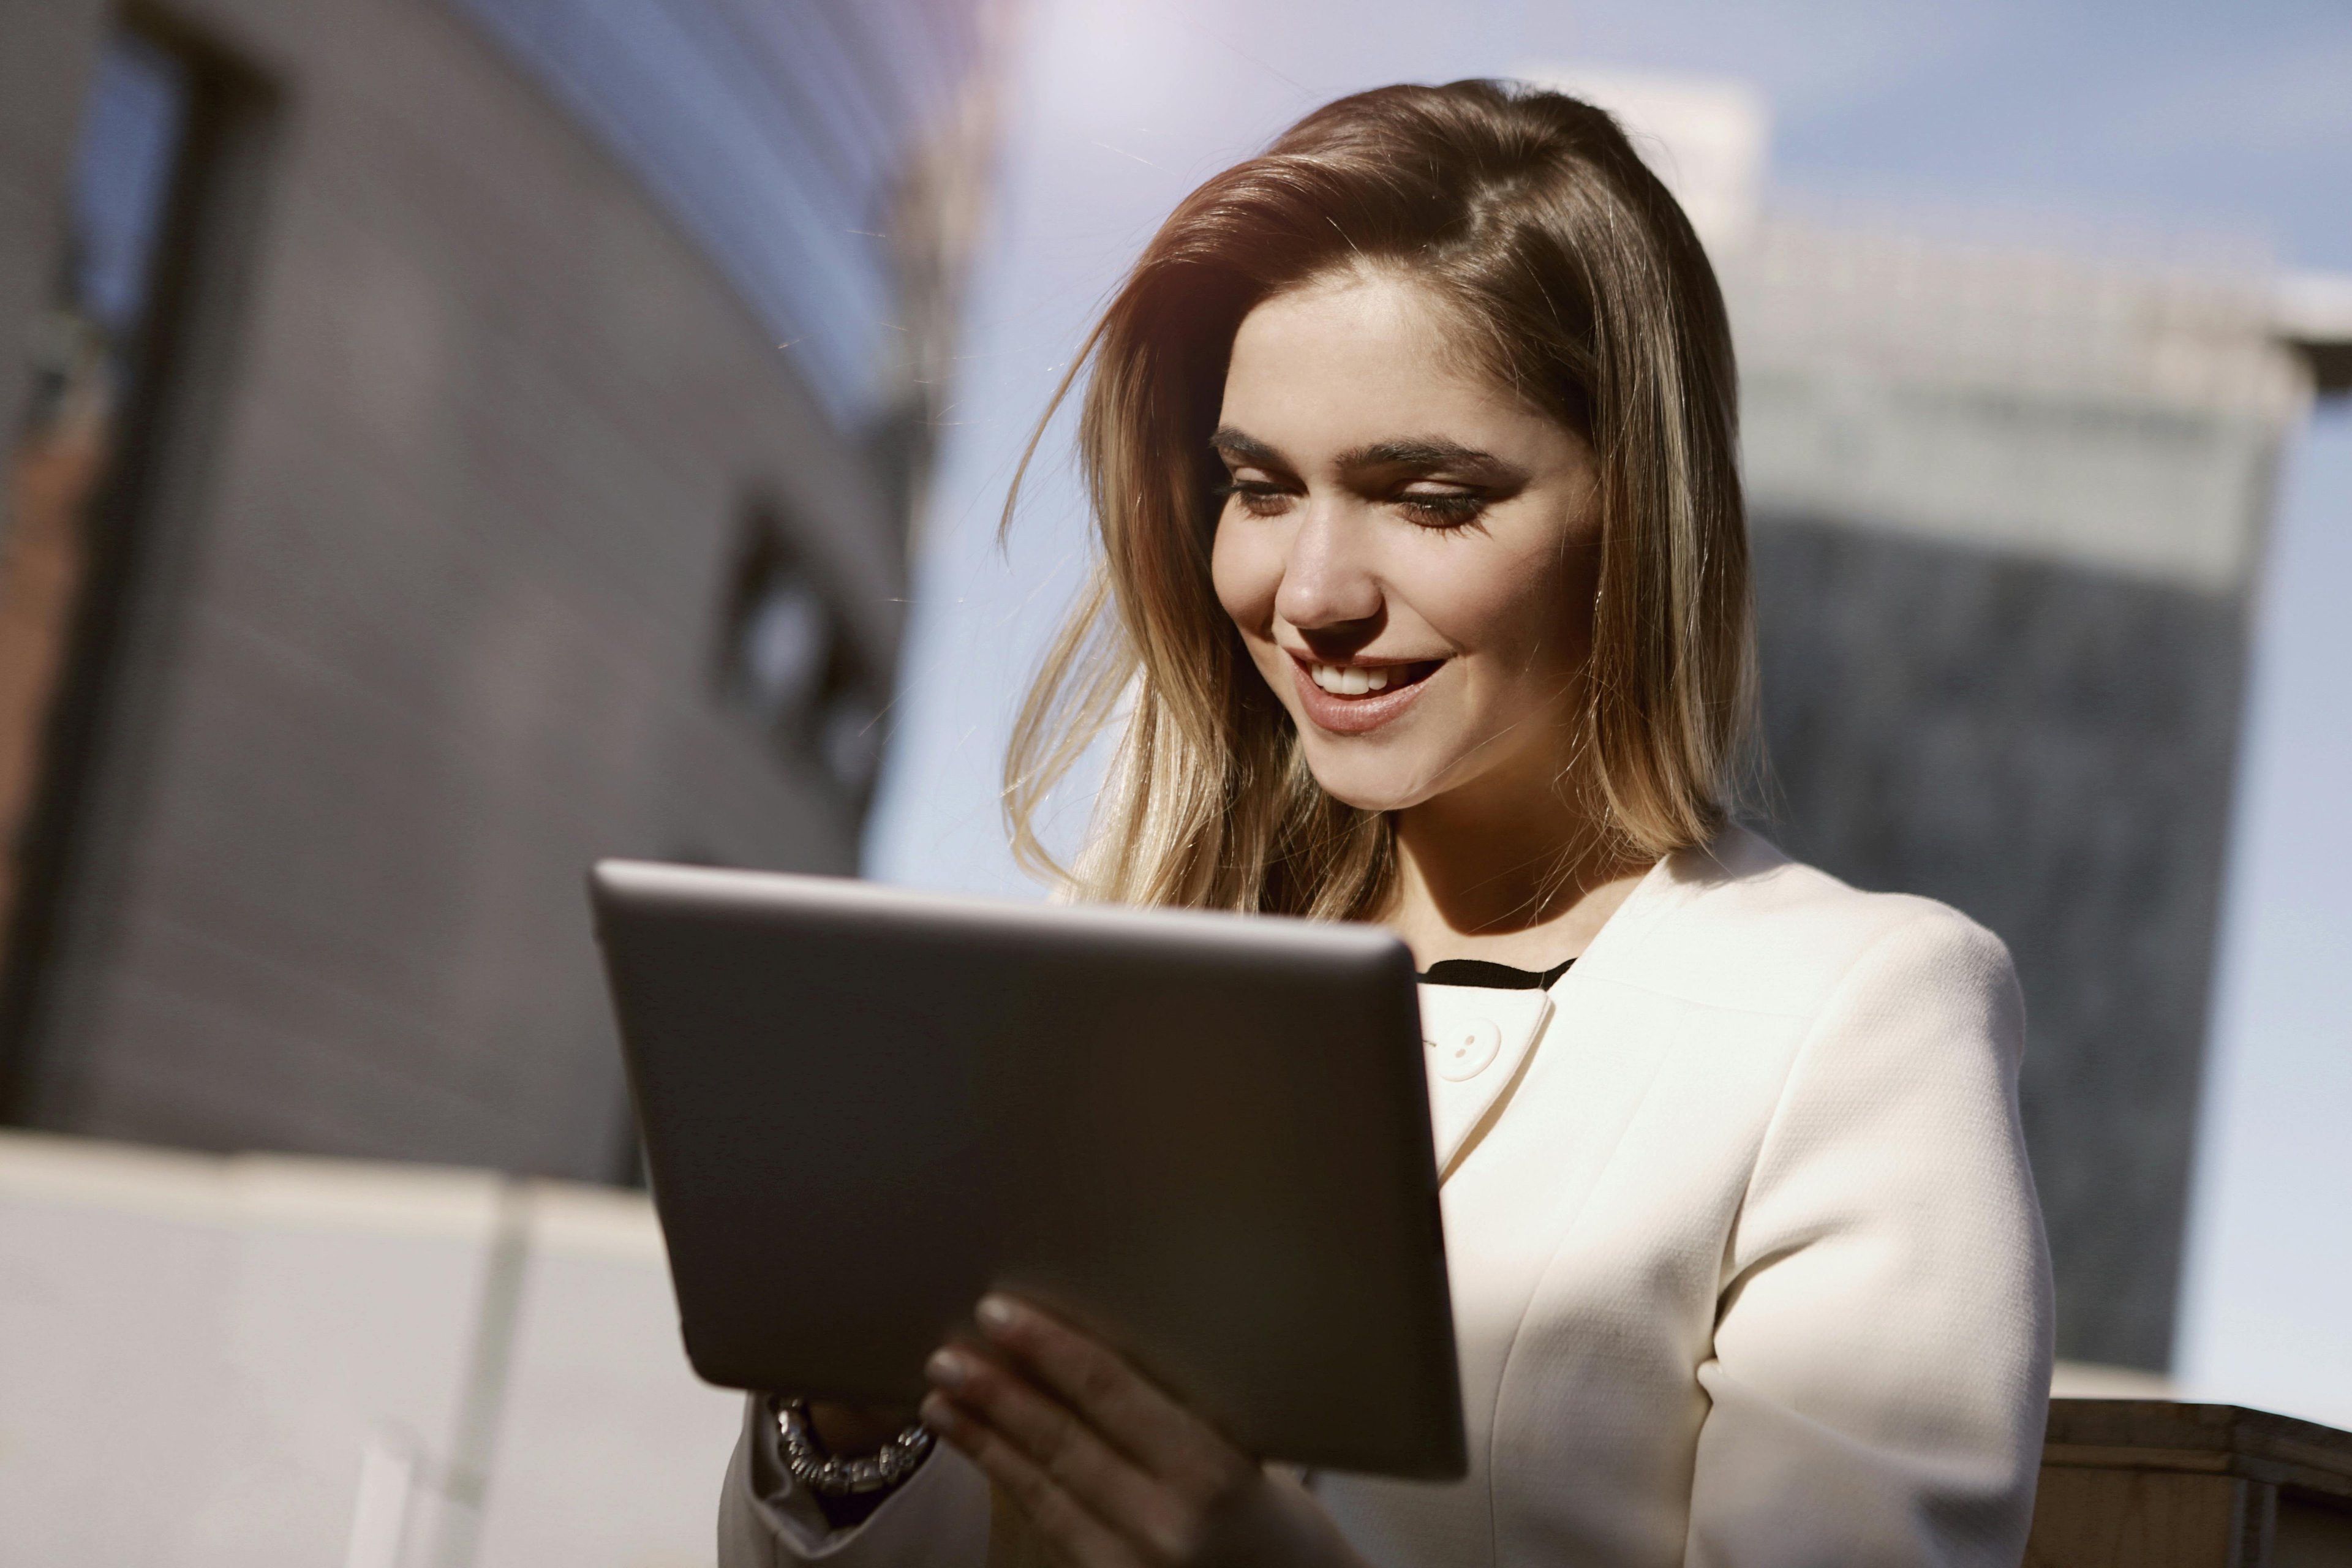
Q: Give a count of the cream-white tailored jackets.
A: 1